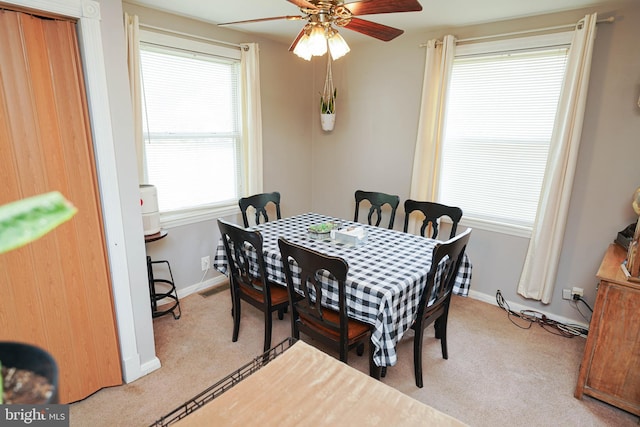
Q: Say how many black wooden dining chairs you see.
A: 6